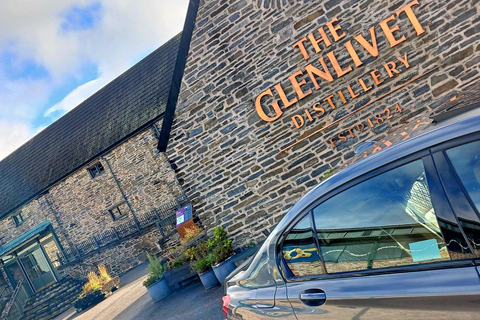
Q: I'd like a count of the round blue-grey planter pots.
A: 3